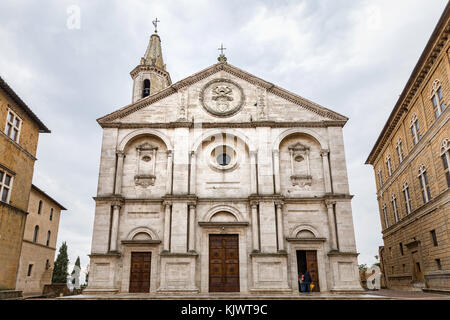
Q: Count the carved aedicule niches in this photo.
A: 2